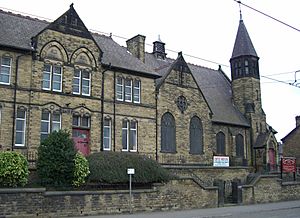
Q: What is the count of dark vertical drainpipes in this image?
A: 4